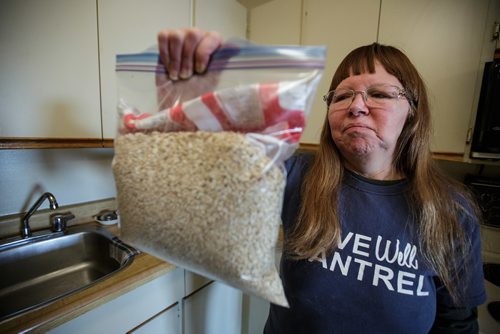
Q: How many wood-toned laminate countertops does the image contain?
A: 1